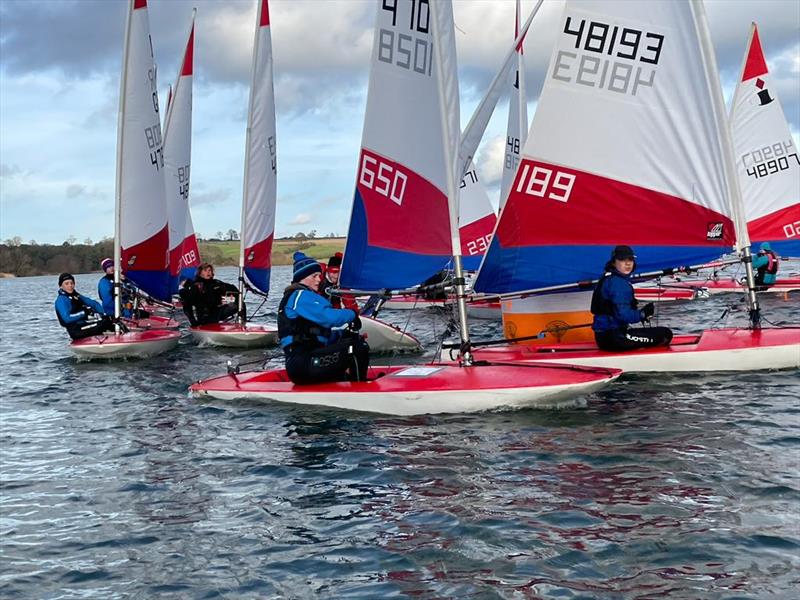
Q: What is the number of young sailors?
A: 7